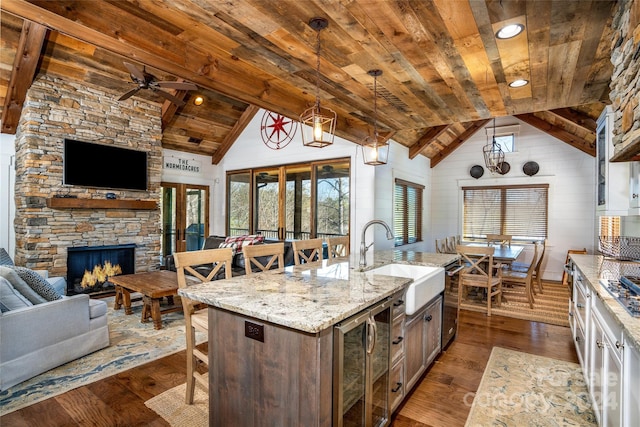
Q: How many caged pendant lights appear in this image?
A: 3